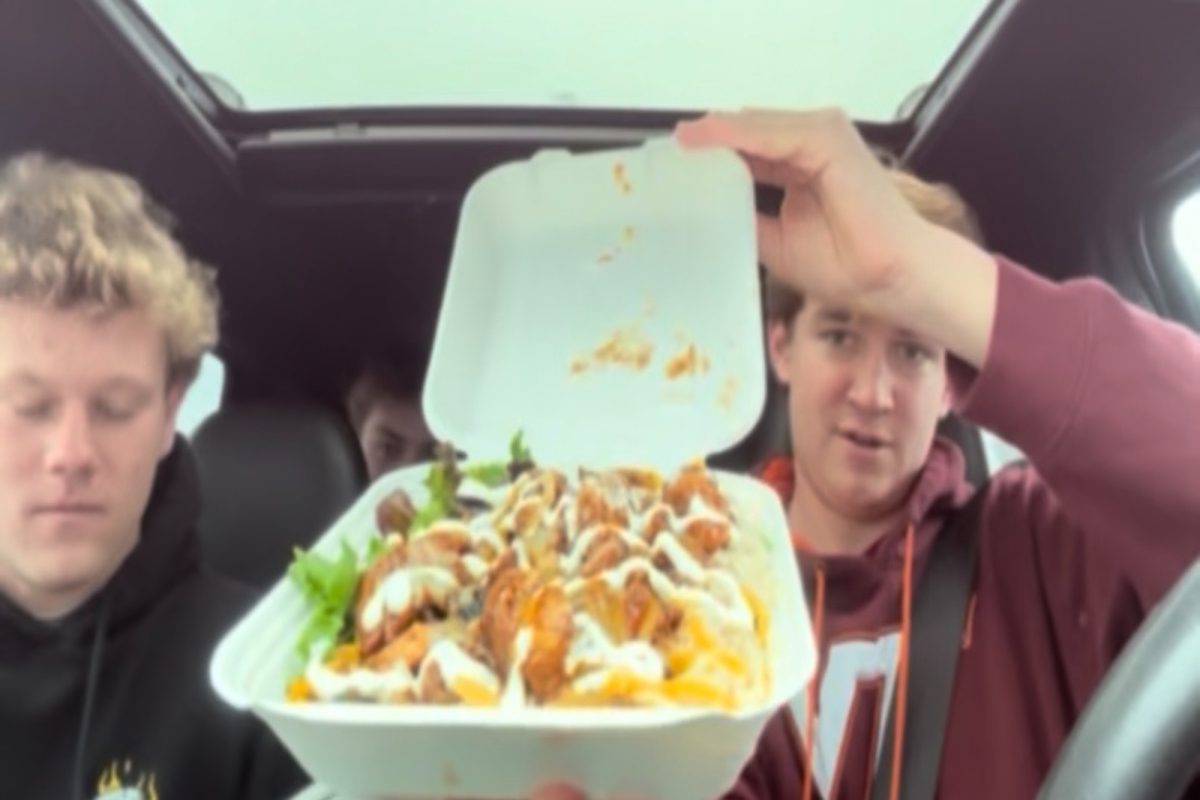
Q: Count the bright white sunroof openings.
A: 1